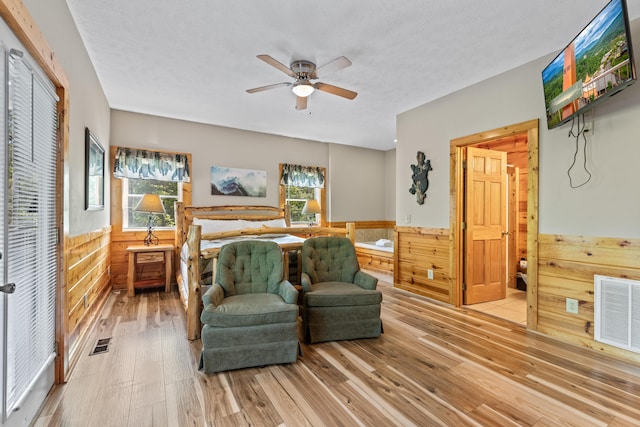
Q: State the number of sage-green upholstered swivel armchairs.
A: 2